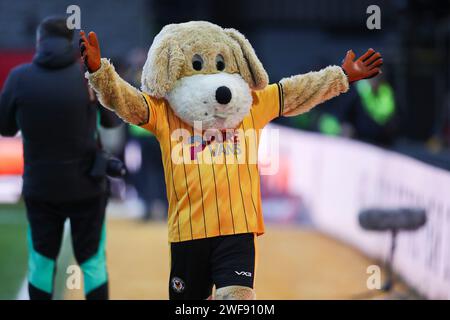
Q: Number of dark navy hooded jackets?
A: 1